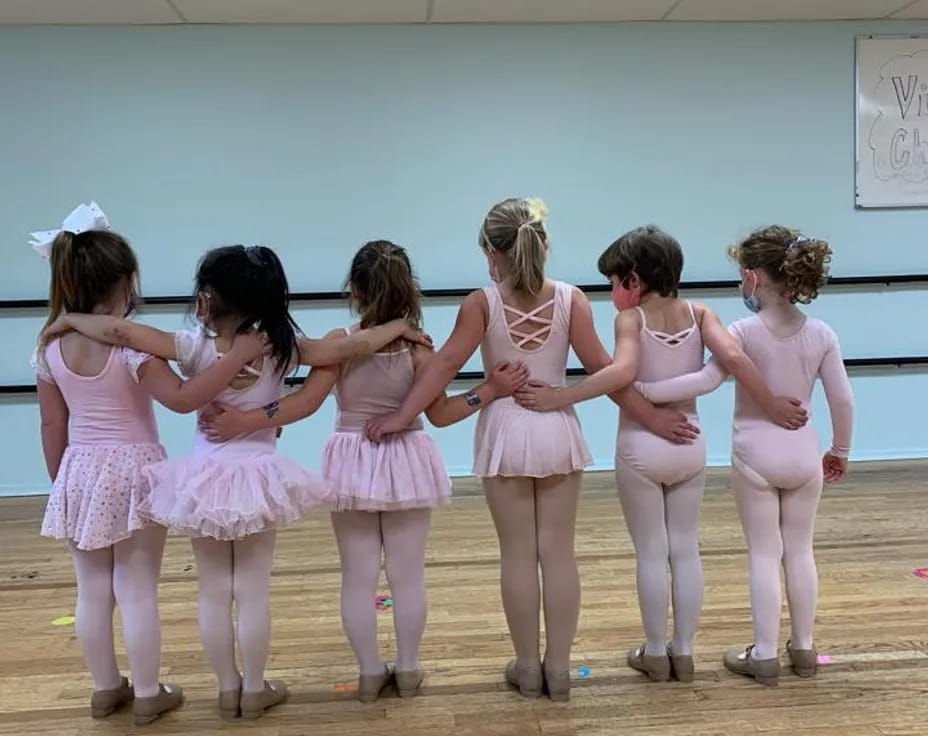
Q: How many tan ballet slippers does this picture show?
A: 12